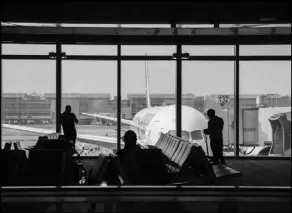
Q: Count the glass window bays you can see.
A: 5